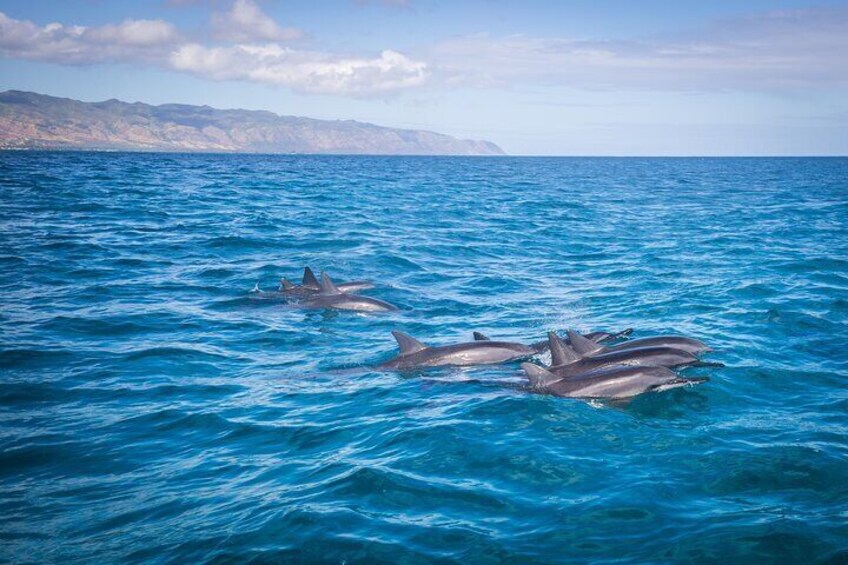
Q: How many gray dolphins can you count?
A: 8